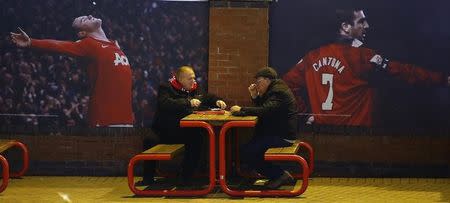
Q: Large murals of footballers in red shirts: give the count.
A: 2